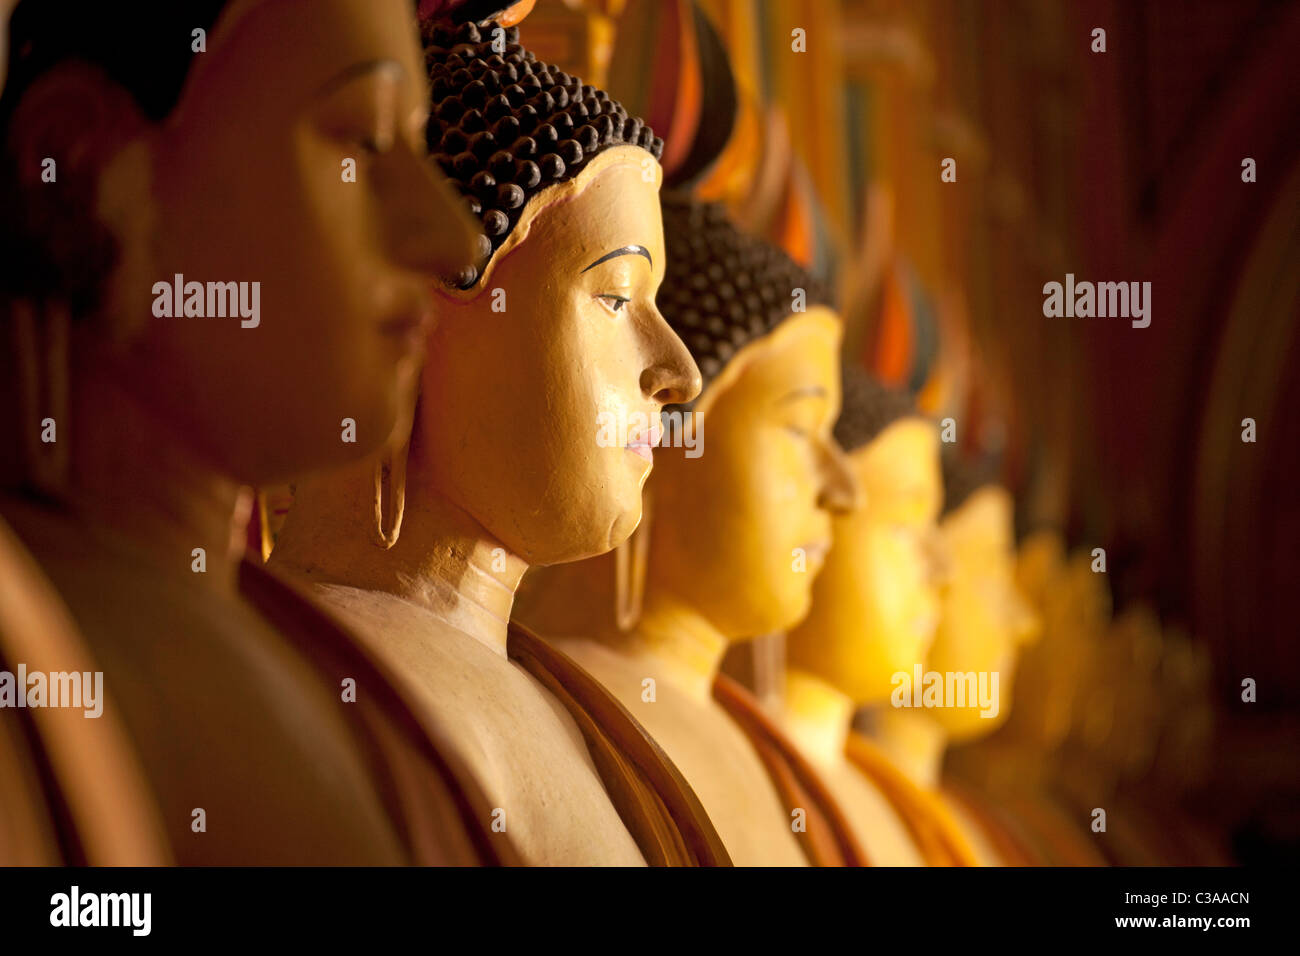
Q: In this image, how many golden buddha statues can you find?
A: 5